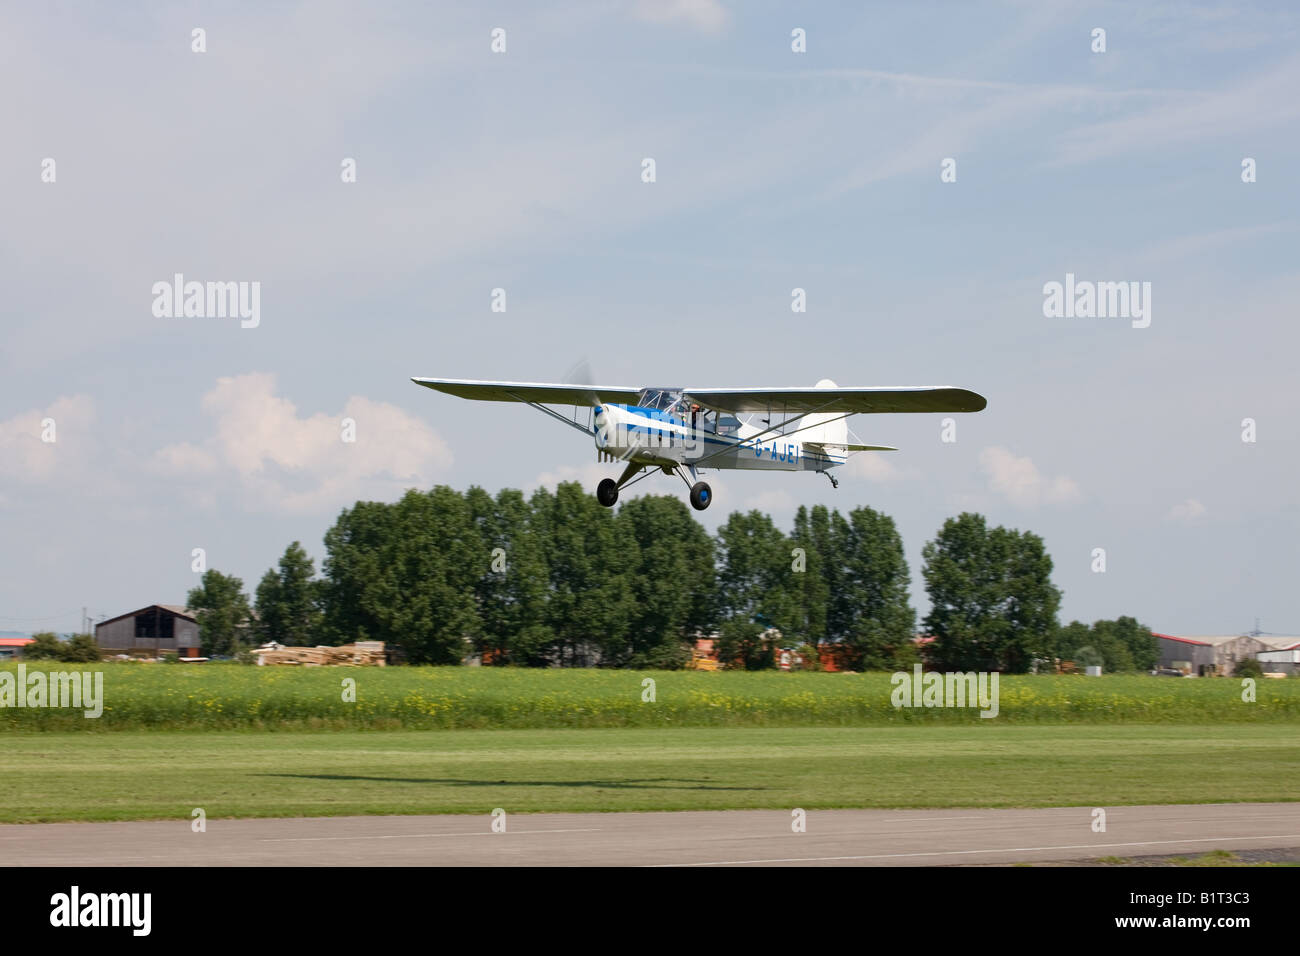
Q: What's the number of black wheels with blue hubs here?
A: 1